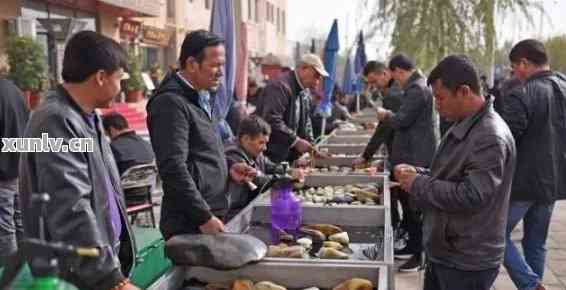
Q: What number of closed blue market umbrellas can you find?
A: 4